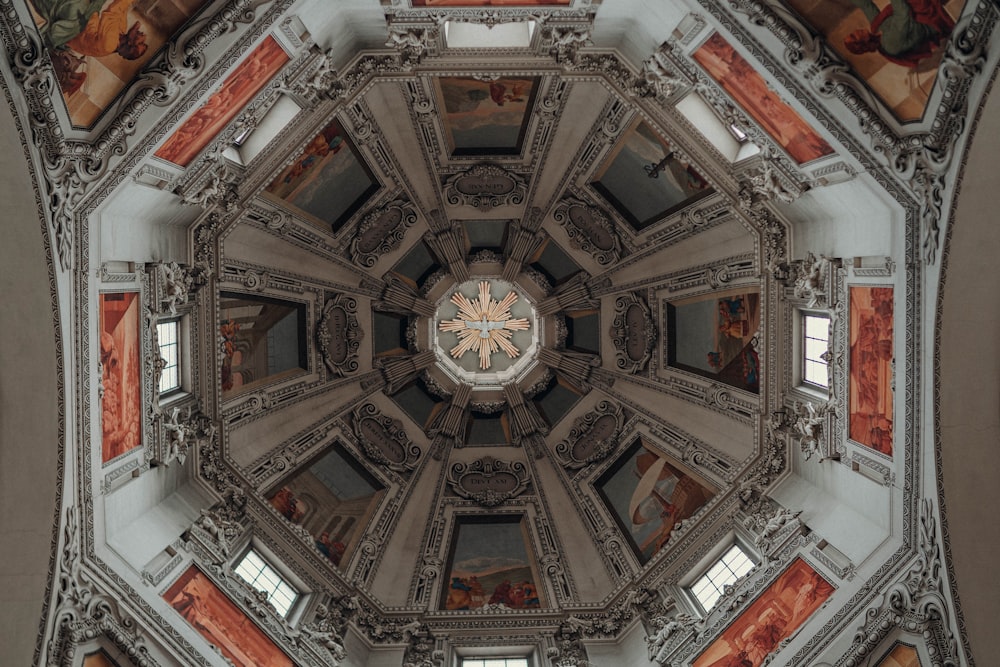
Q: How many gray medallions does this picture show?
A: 8